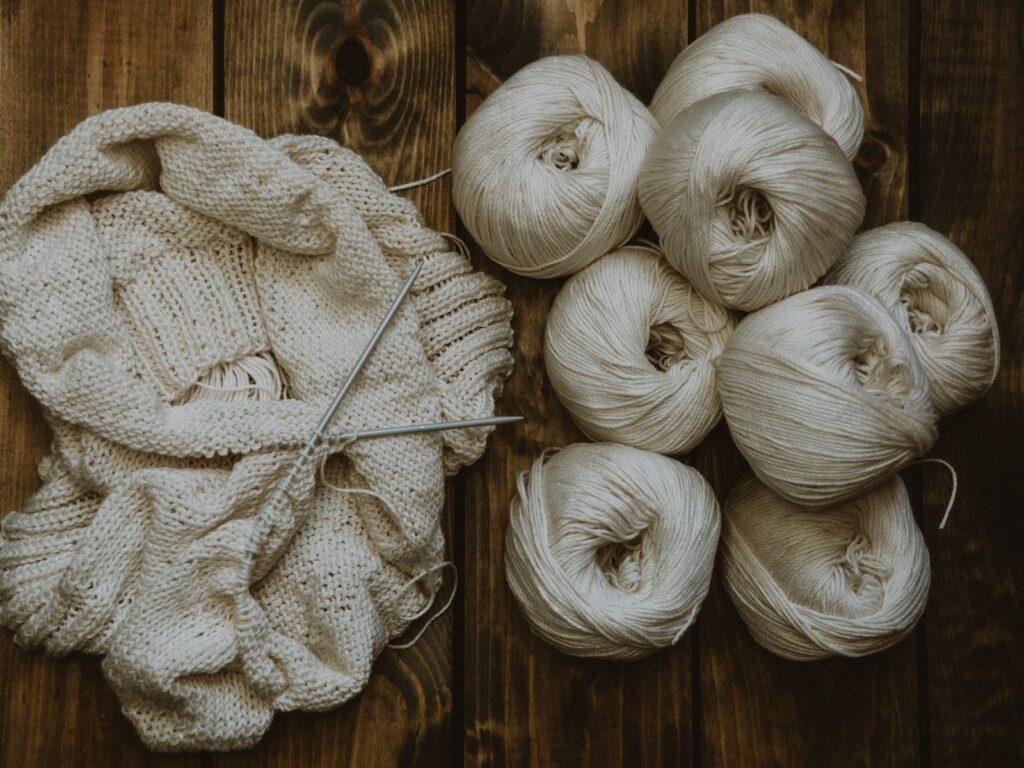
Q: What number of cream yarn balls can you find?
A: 8